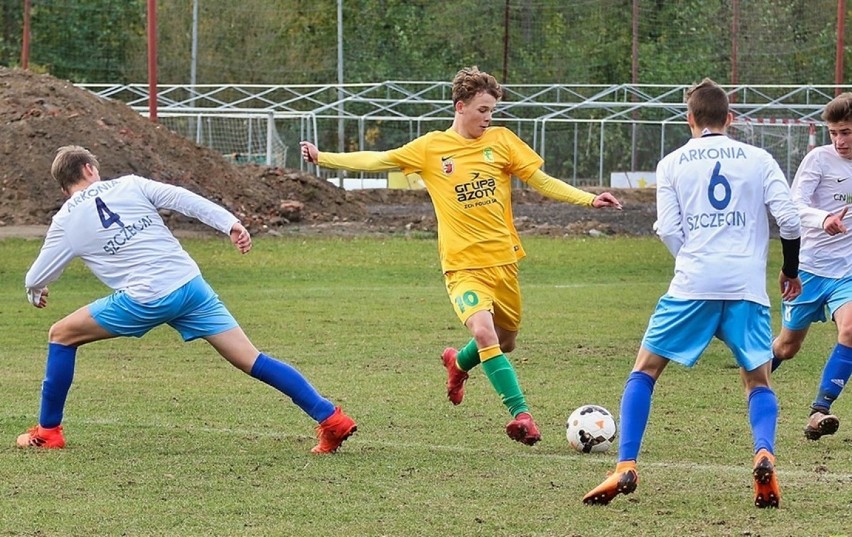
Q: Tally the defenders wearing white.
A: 3